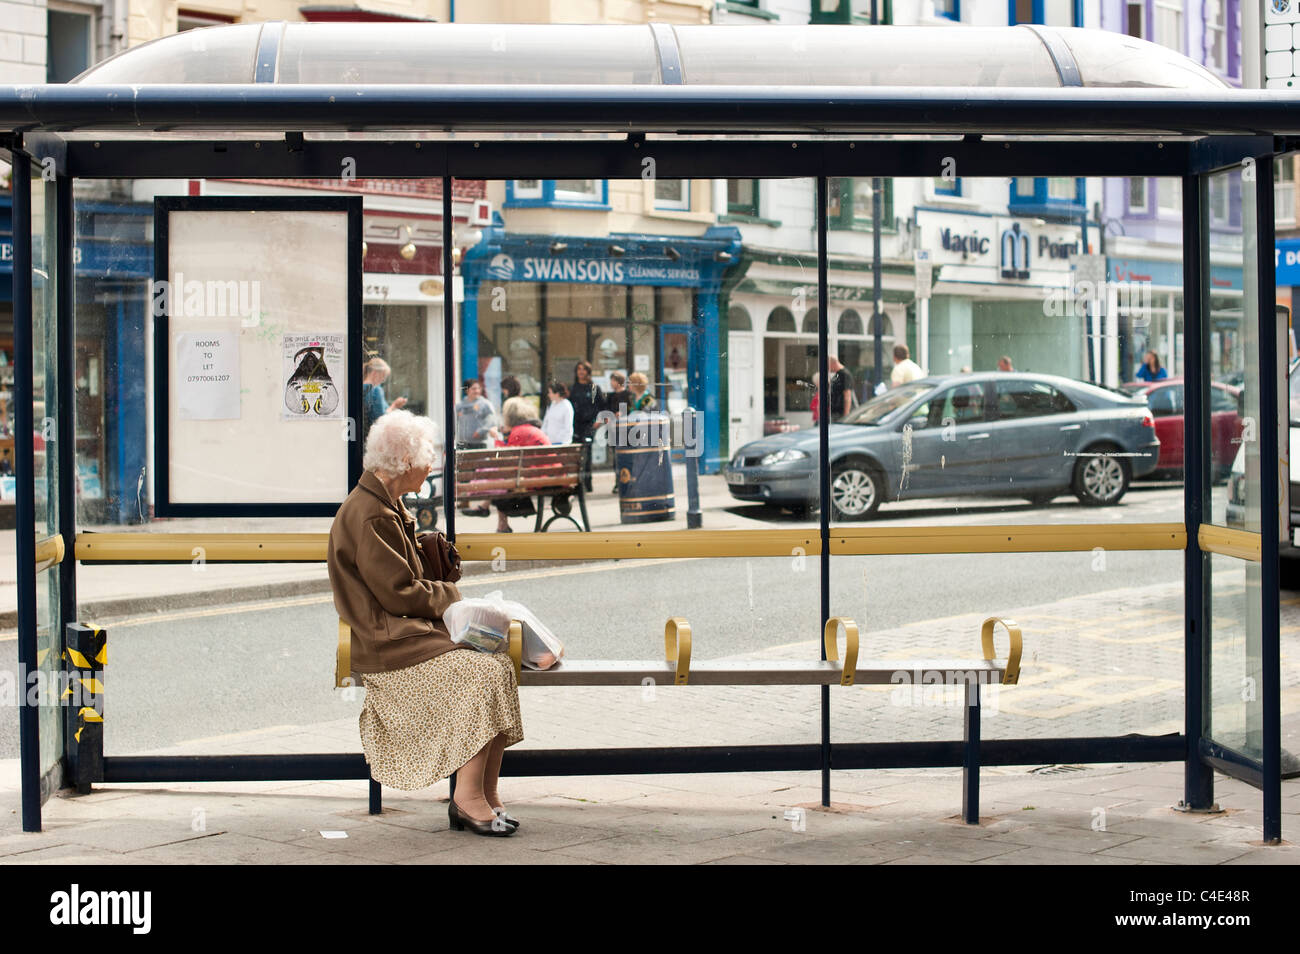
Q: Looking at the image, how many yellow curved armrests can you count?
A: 5